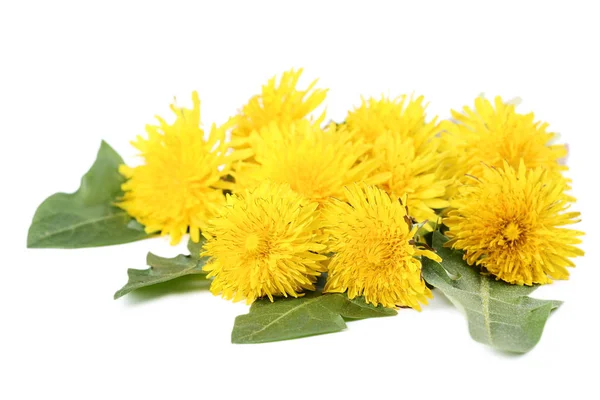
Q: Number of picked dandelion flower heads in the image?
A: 9